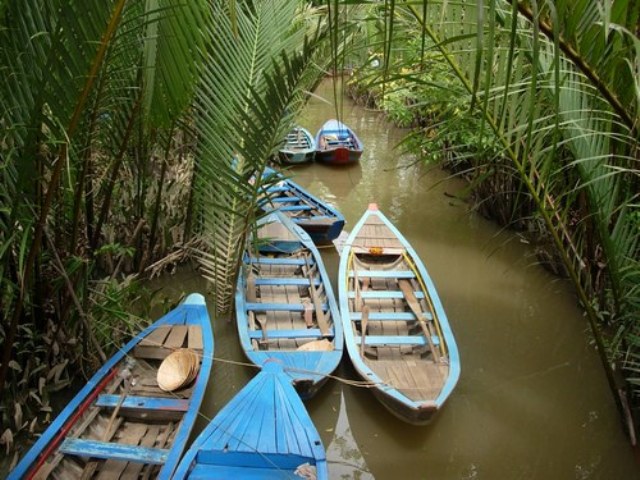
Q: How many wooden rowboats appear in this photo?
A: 7